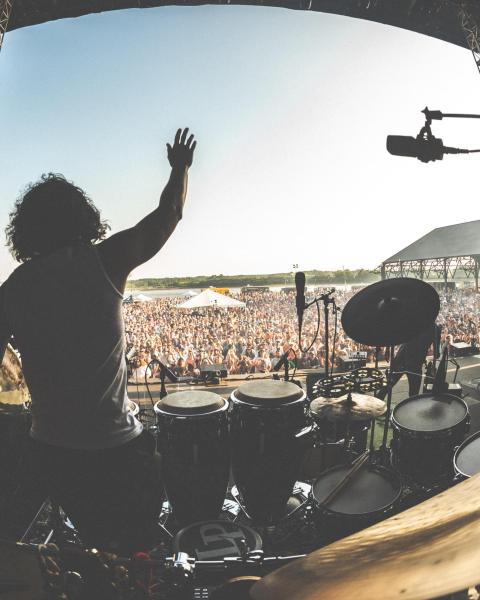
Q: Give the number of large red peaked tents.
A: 0